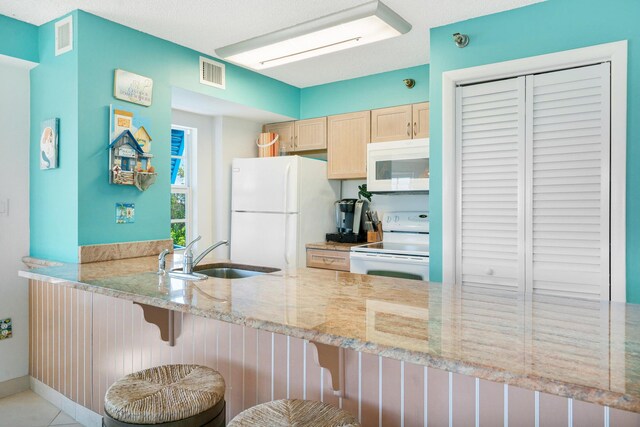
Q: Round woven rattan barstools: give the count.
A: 2